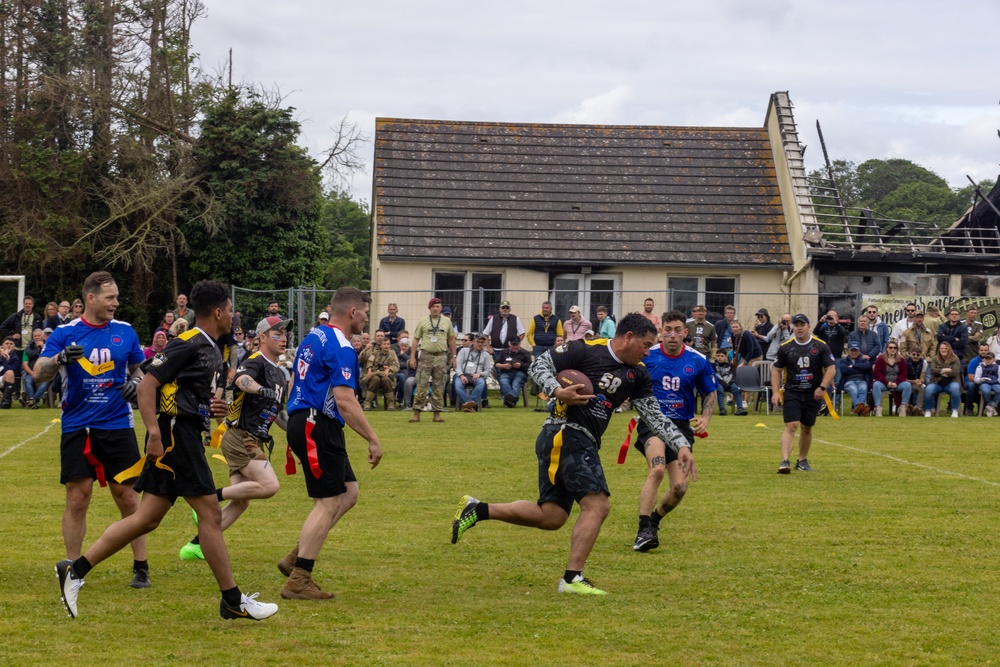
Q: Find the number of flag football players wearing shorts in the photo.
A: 7